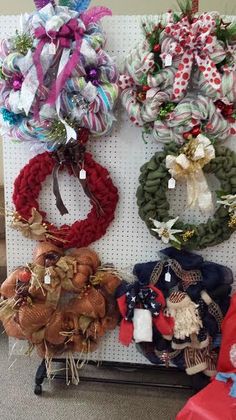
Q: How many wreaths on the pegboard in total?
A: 6